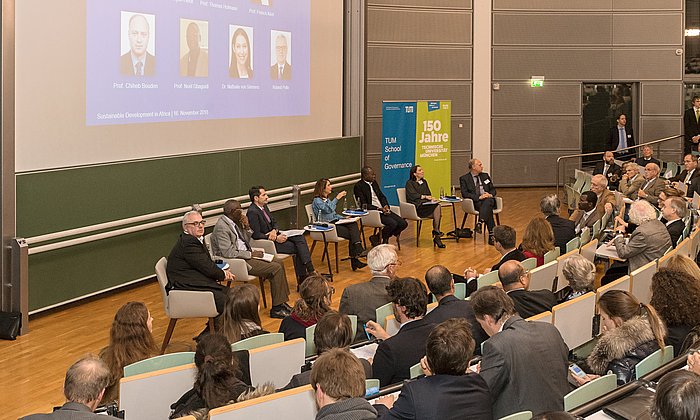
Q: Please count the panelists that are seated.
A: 7